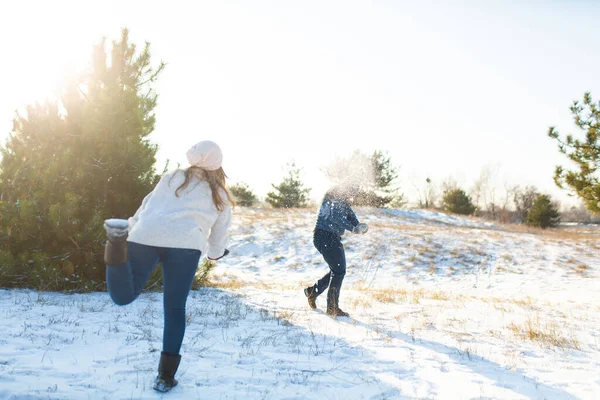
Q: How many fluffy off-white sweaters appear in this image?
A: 1